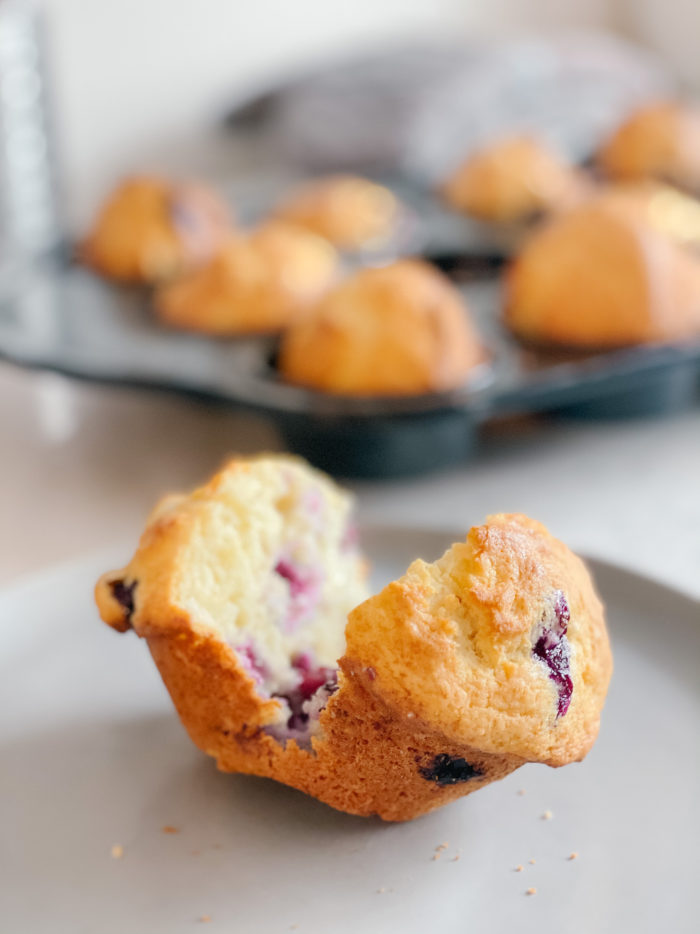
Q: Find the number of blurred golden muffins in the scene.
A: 8